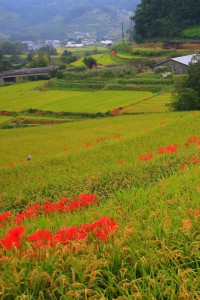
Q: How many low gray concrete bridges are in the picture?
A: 1